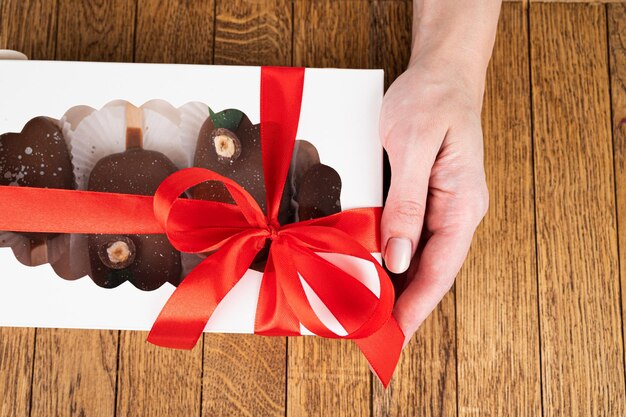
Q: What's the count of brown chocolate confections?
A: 4